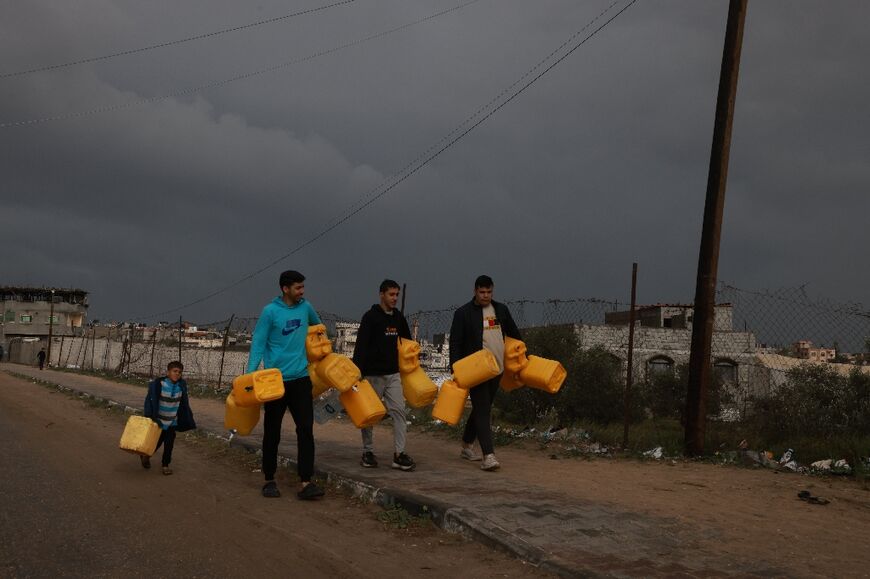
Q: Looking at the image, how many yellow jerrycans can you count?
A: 14